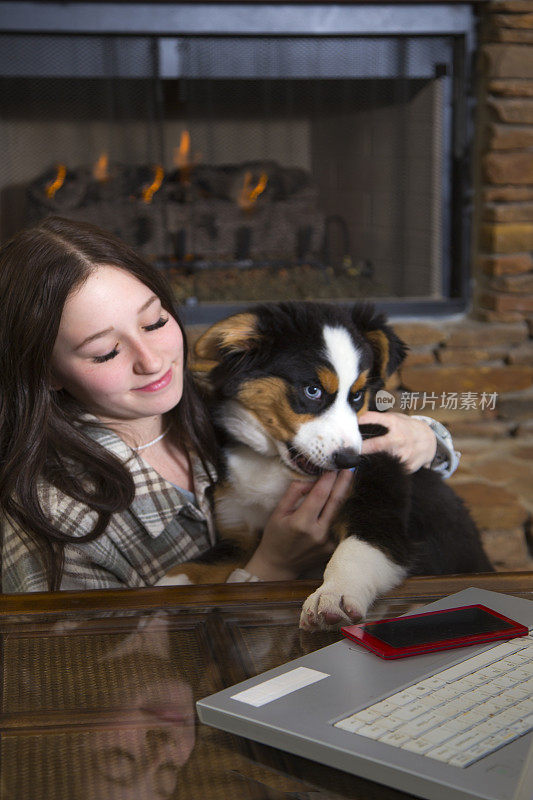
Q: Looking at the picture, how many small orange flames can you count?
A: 5